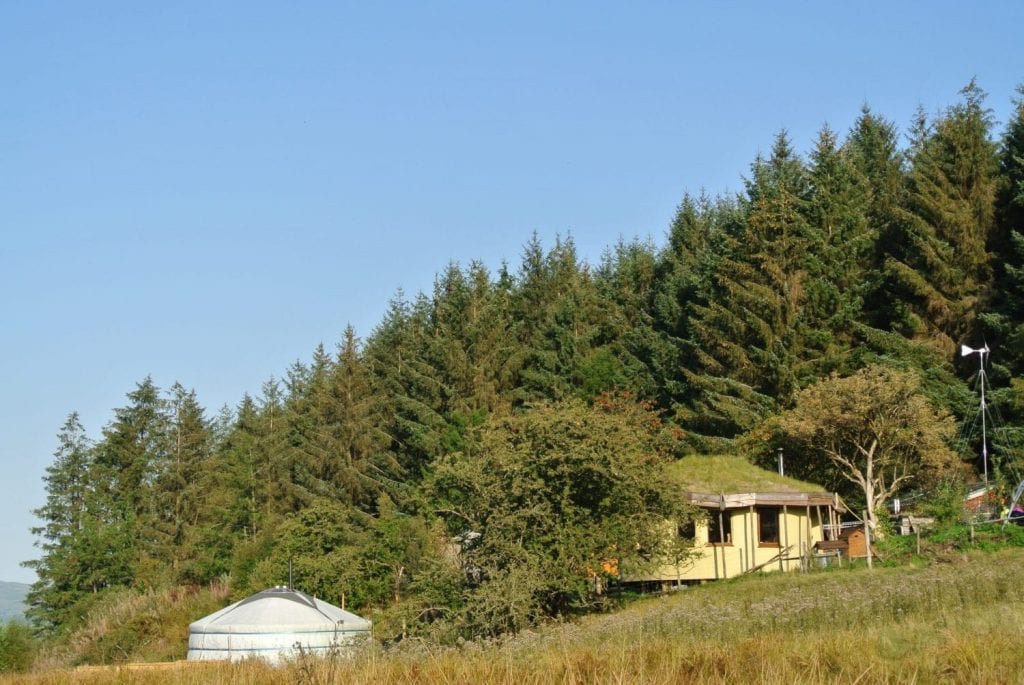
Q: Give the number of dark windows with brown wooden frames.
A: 3